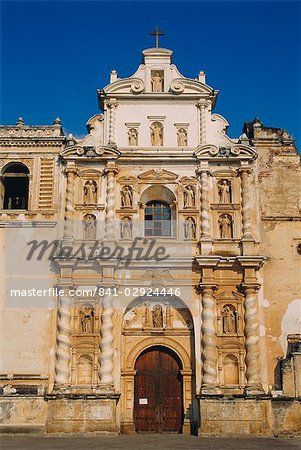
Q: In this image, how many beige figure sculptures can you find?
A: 15